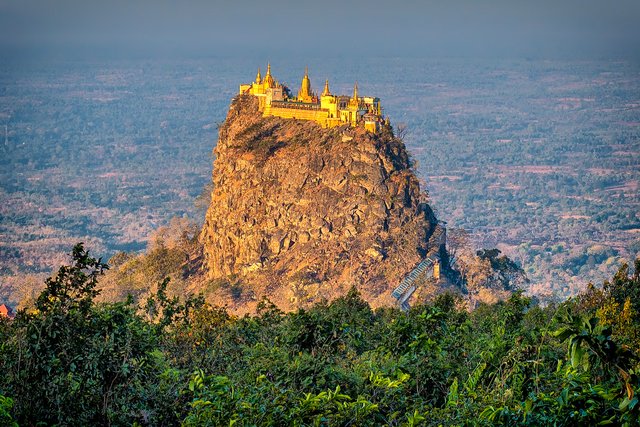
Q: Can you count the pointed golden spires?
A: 5